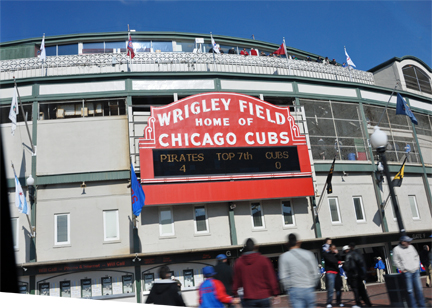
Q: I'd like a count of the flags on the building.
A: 11